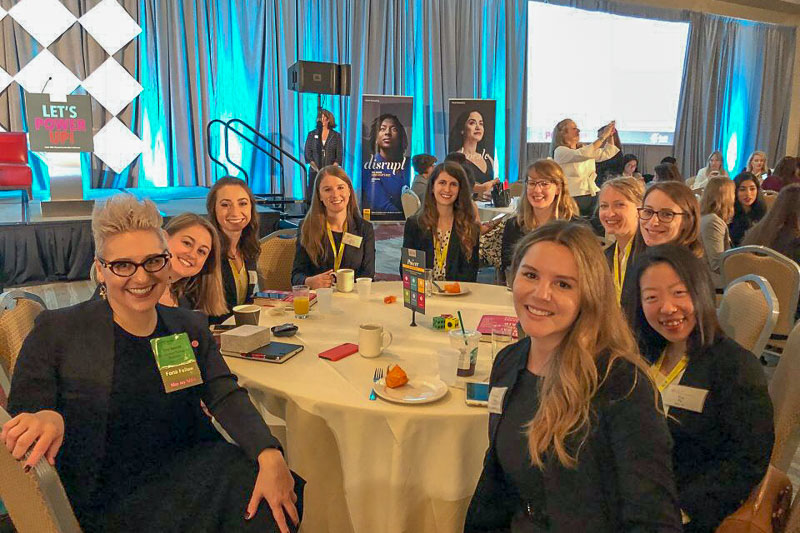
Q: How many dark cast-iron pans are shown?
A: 0